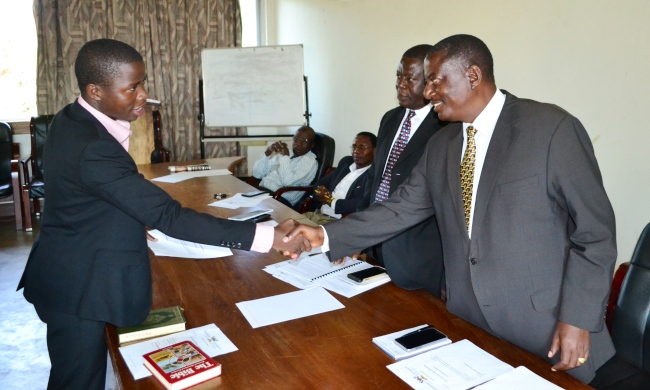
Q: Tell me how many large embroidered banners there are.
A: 0